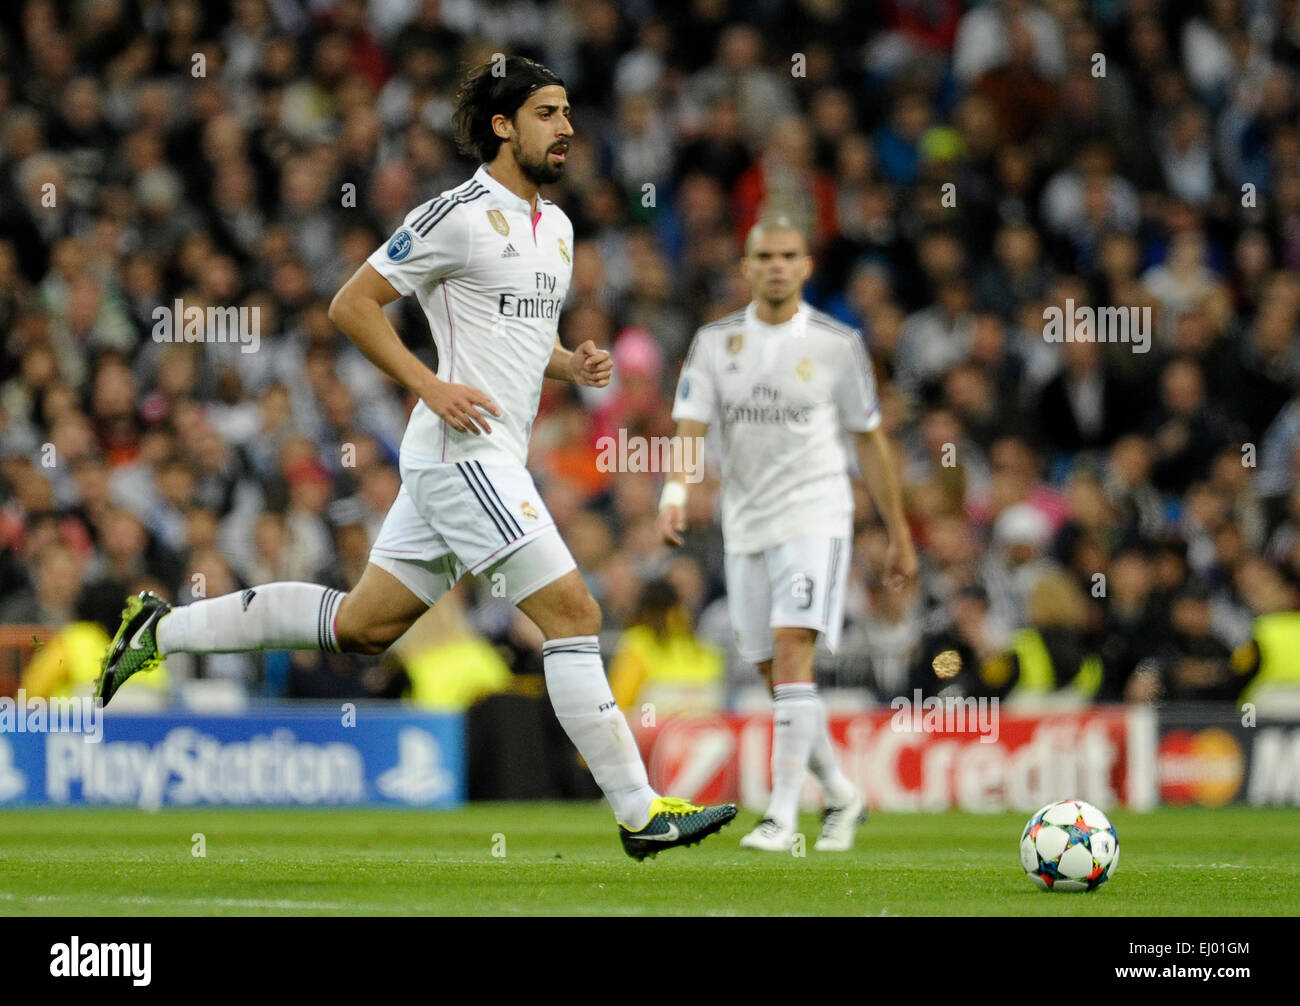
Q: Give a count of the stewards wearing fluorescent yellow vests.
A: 5